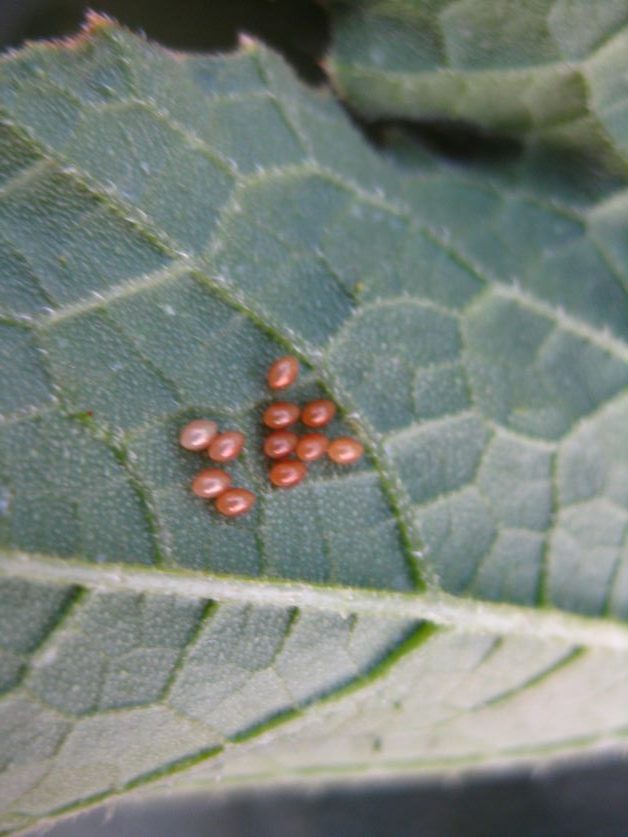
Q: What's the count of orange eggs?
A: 11